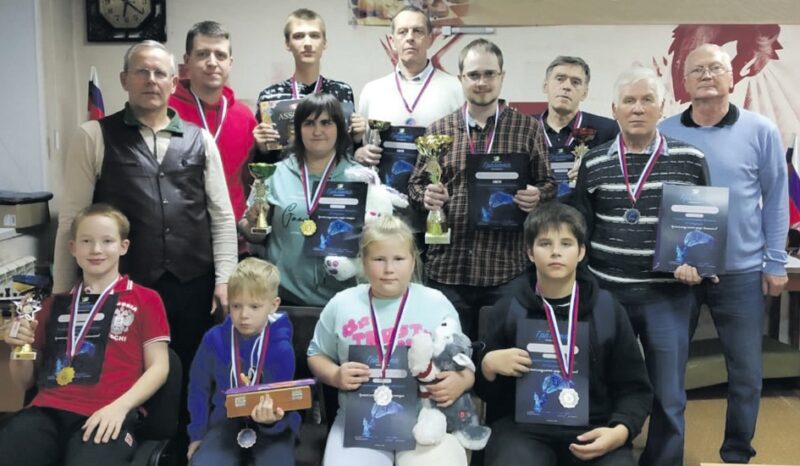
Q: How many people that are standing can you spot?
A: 9